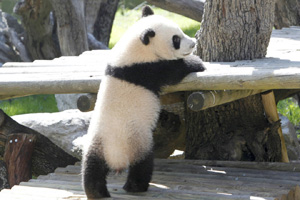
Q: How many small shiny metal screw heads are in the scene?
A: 3